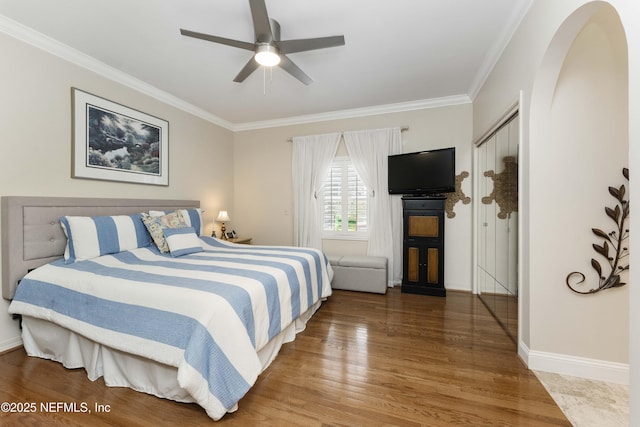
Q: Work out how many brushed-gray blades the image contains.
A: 5